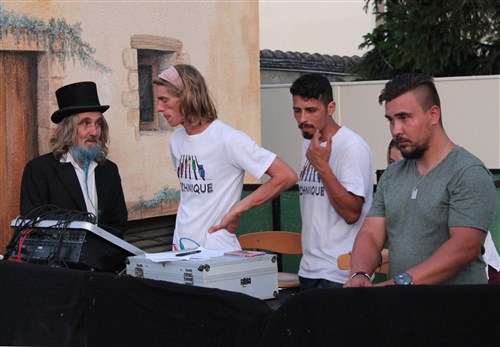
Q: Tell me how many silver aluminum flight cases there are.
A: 1